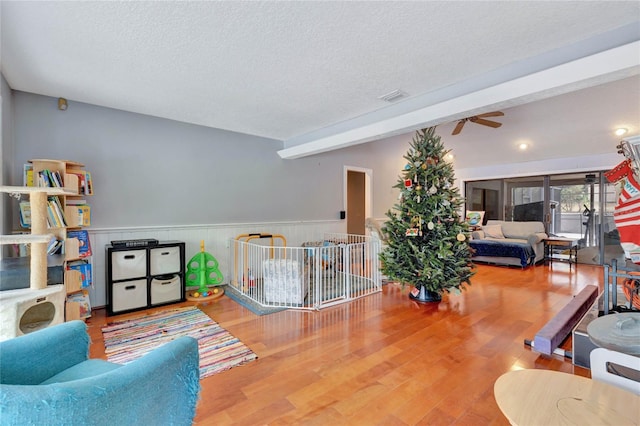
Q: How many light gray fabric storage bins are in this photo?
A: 4